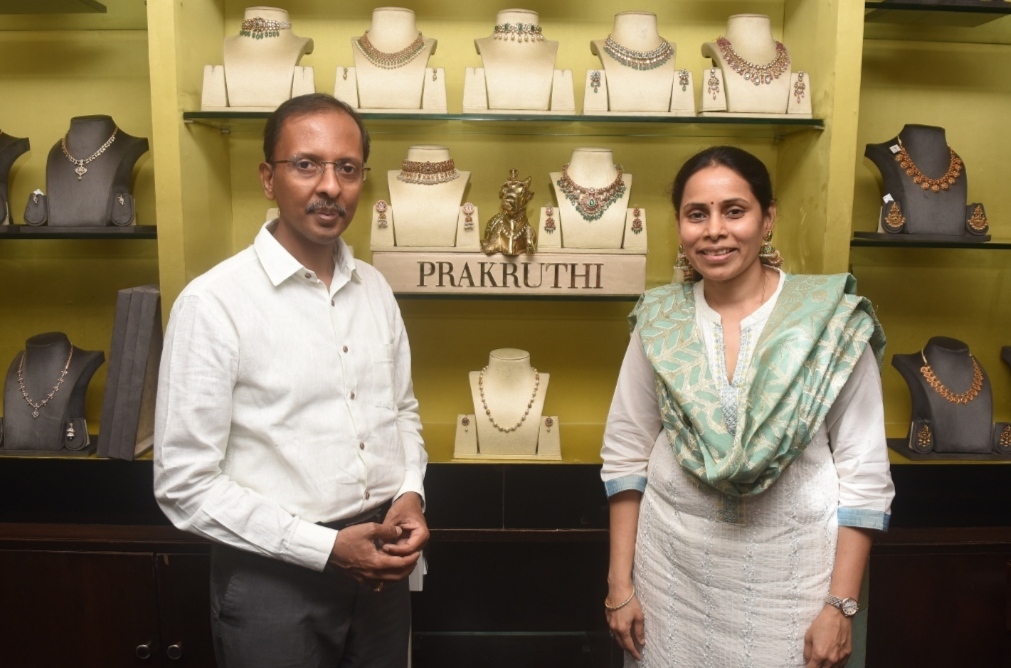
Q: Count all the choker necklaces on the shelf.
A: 3